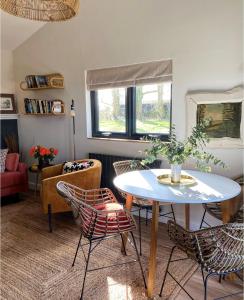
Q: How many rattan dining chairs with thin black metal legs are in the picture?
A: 4